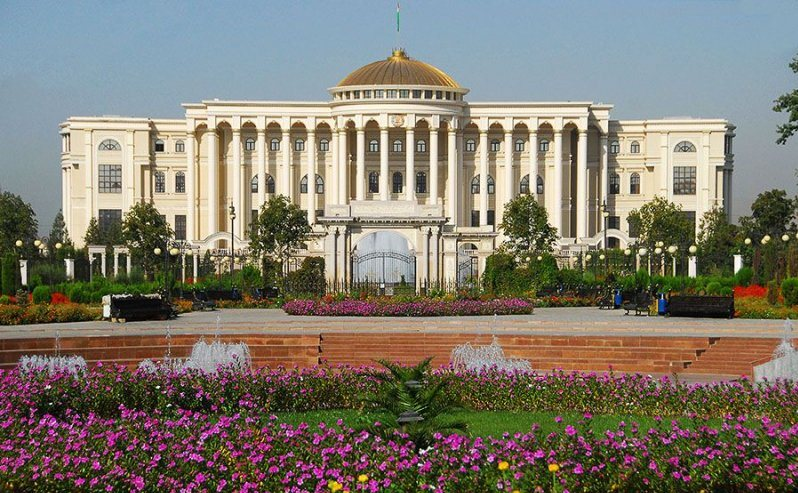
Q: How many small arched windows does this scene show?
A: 15